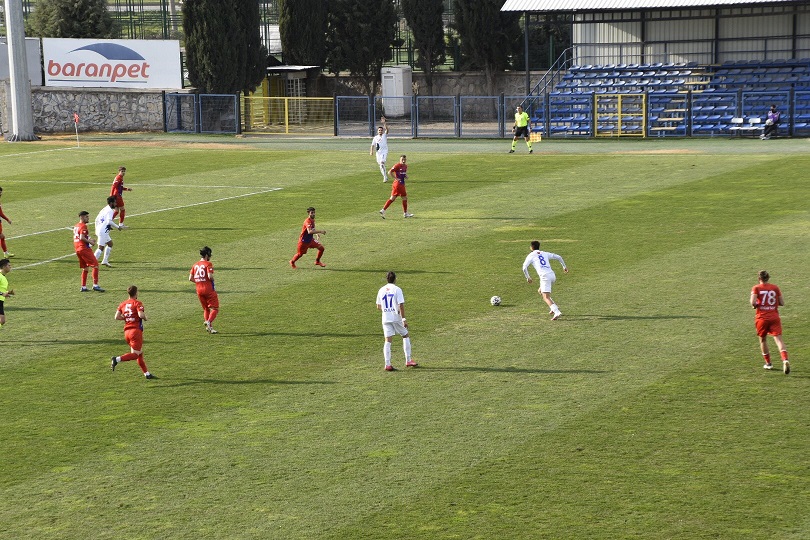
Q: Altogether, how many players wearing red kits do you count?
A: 8